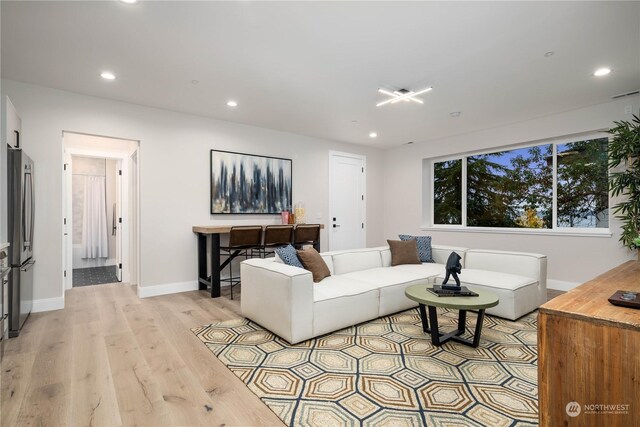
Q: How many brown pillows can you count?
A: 2